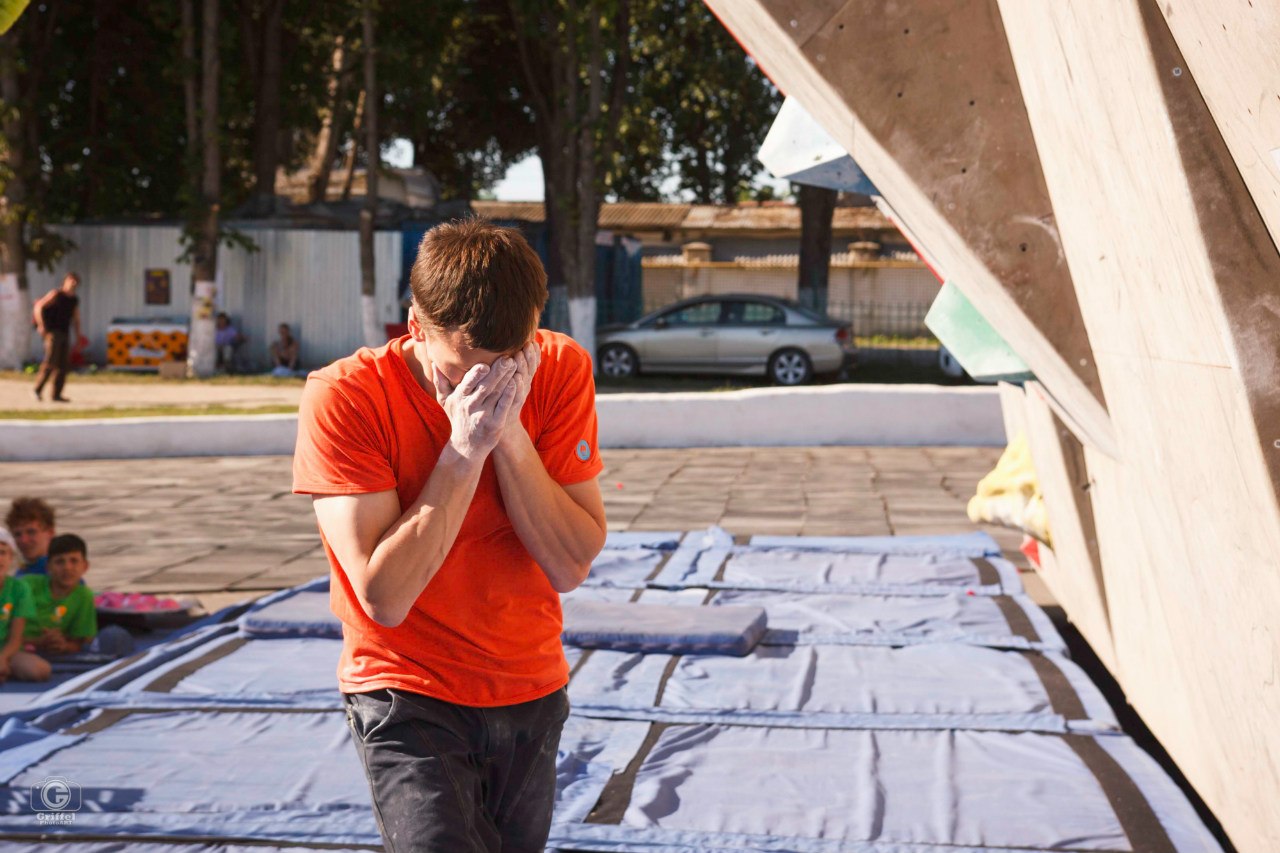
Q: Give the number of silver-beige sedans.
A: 1